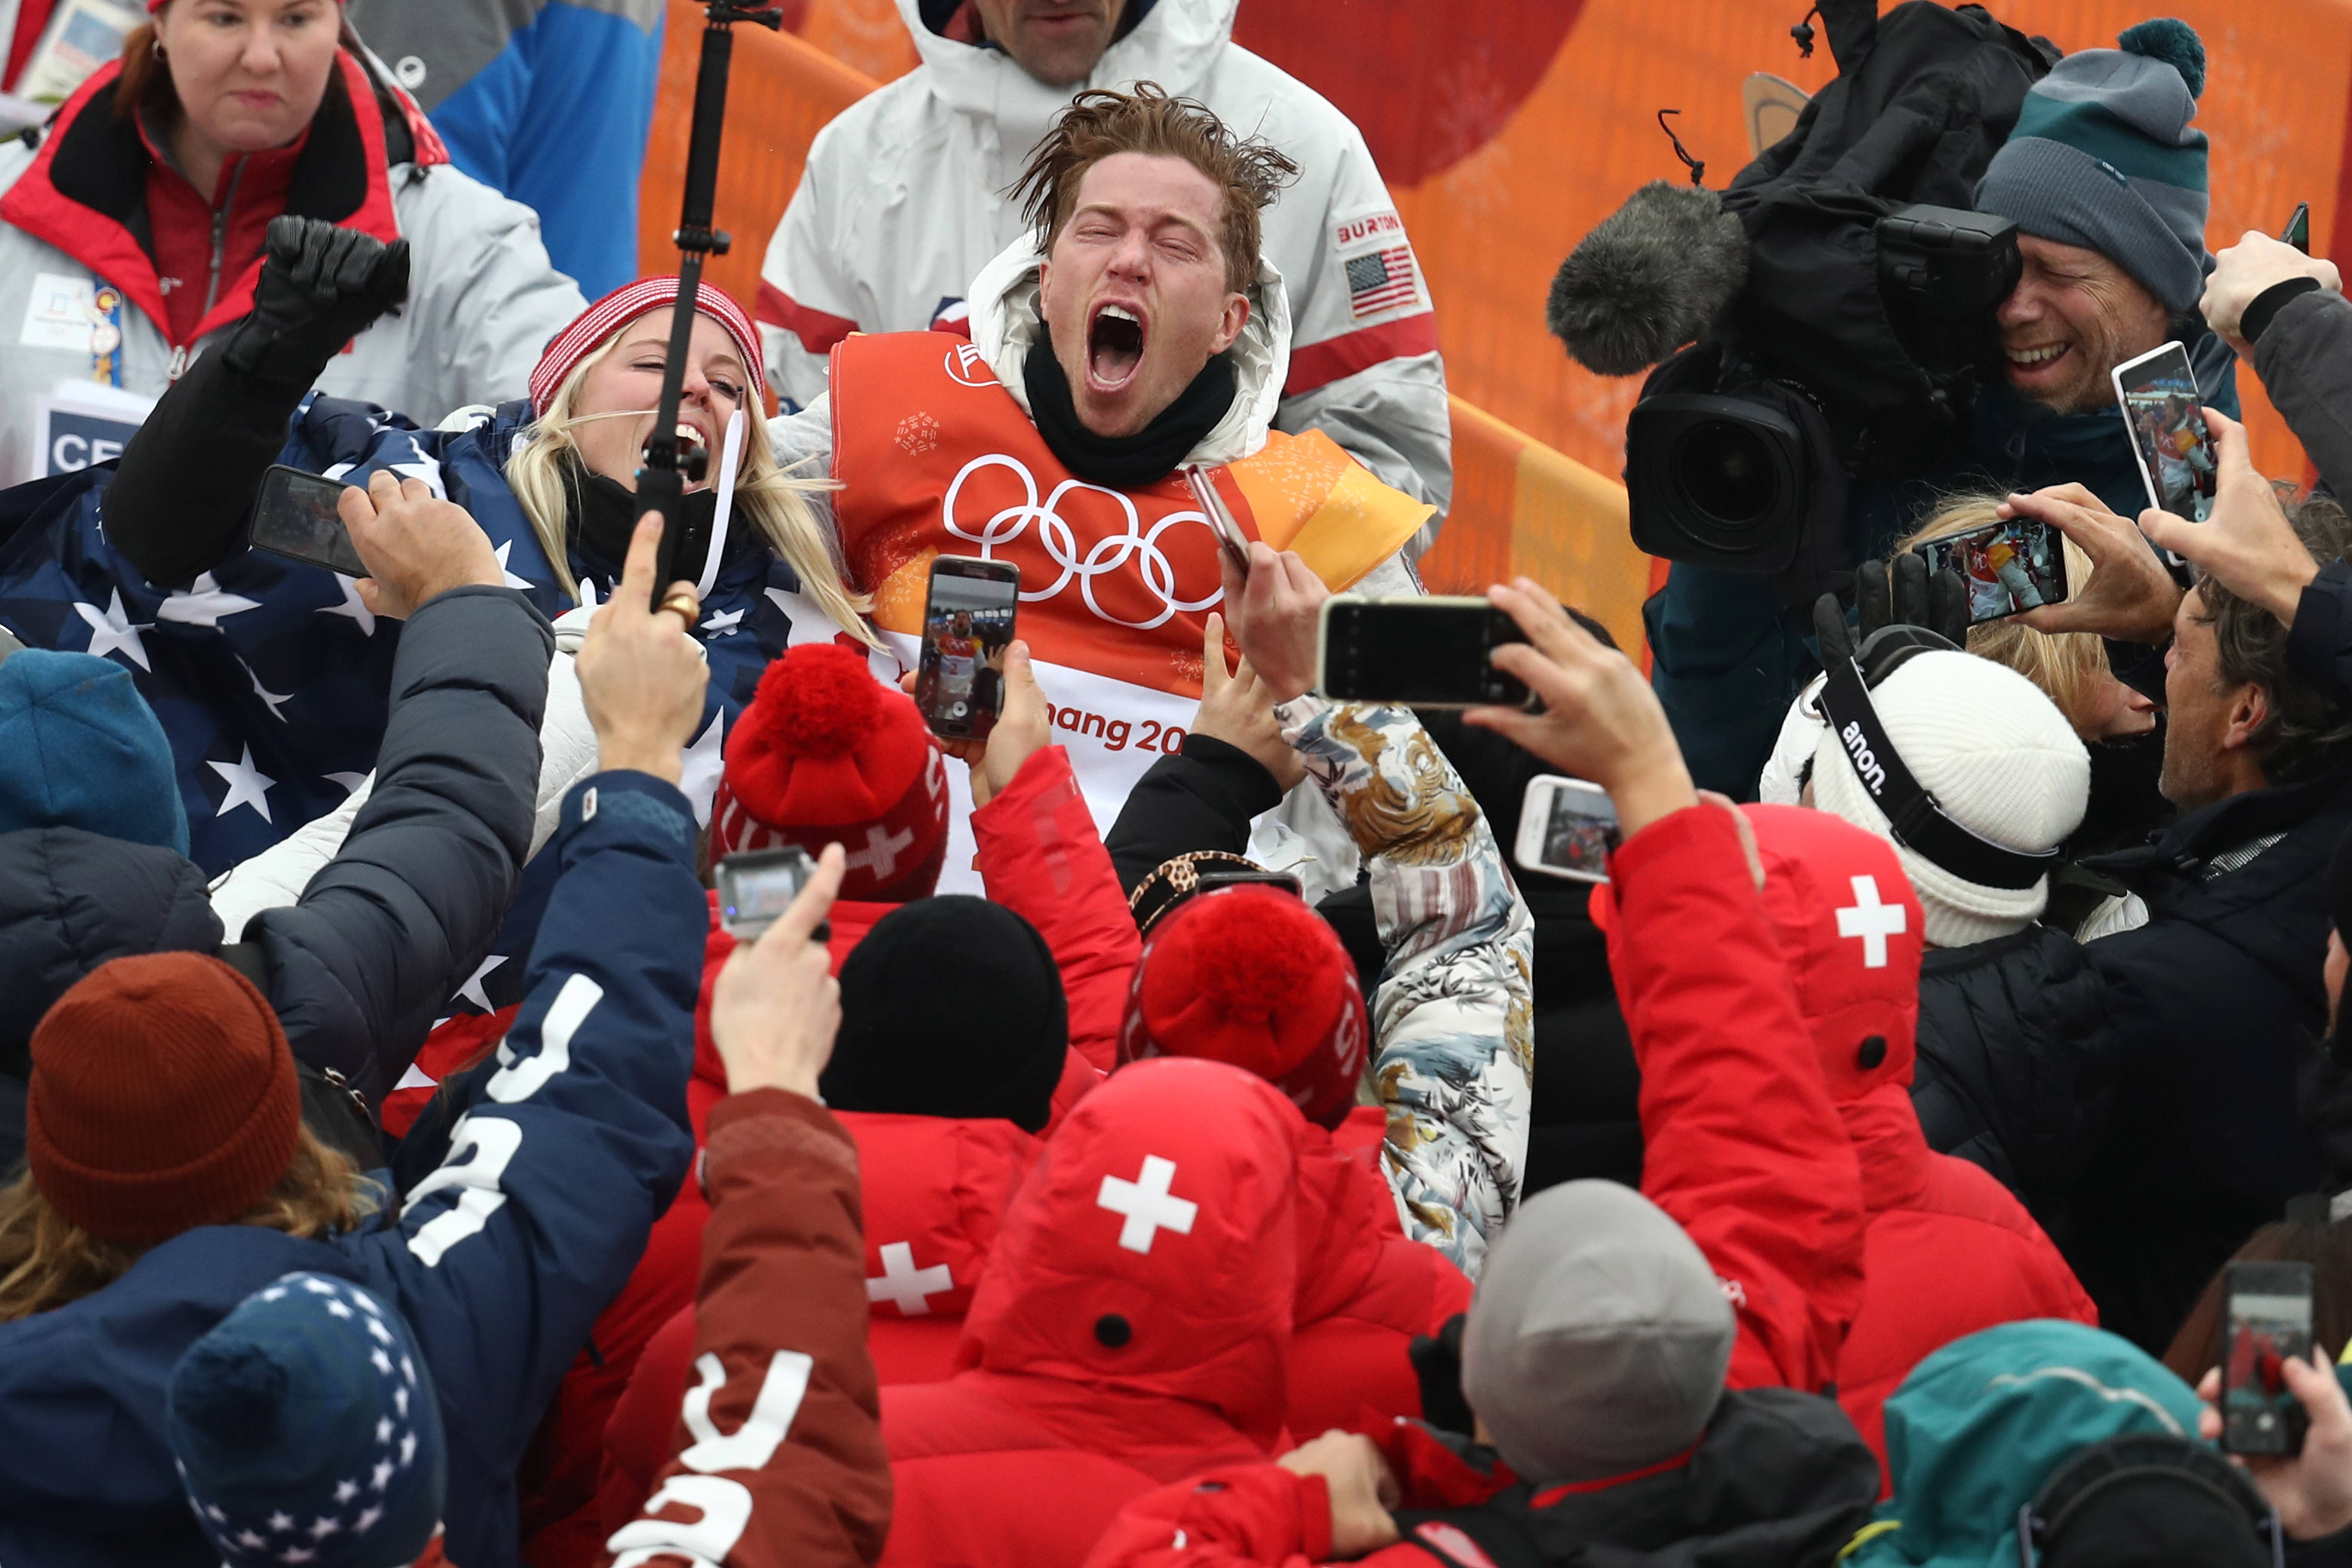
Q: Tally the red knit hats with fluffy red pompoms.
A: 2